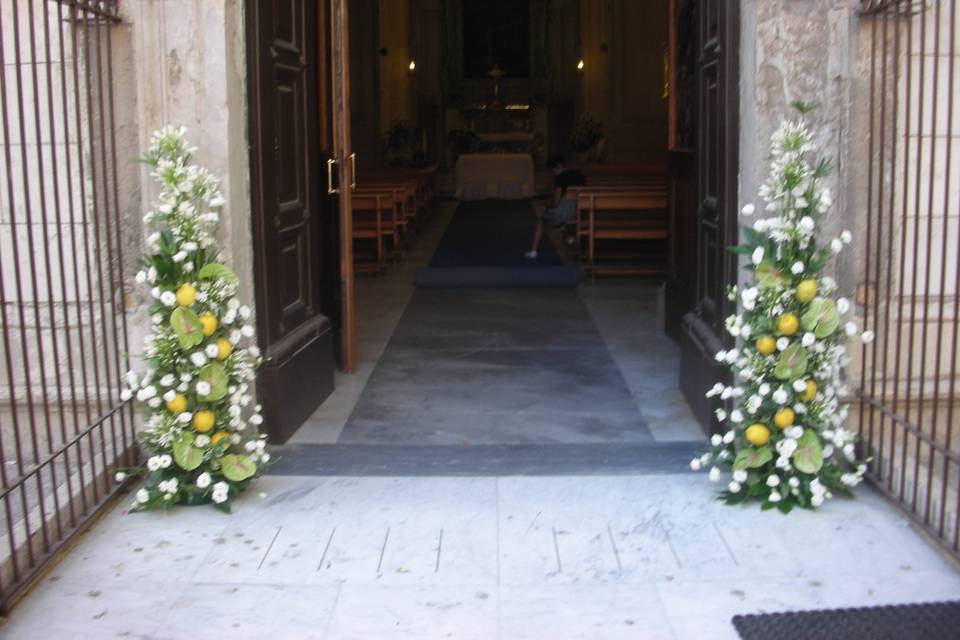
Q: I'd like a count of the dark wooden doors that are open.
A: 2